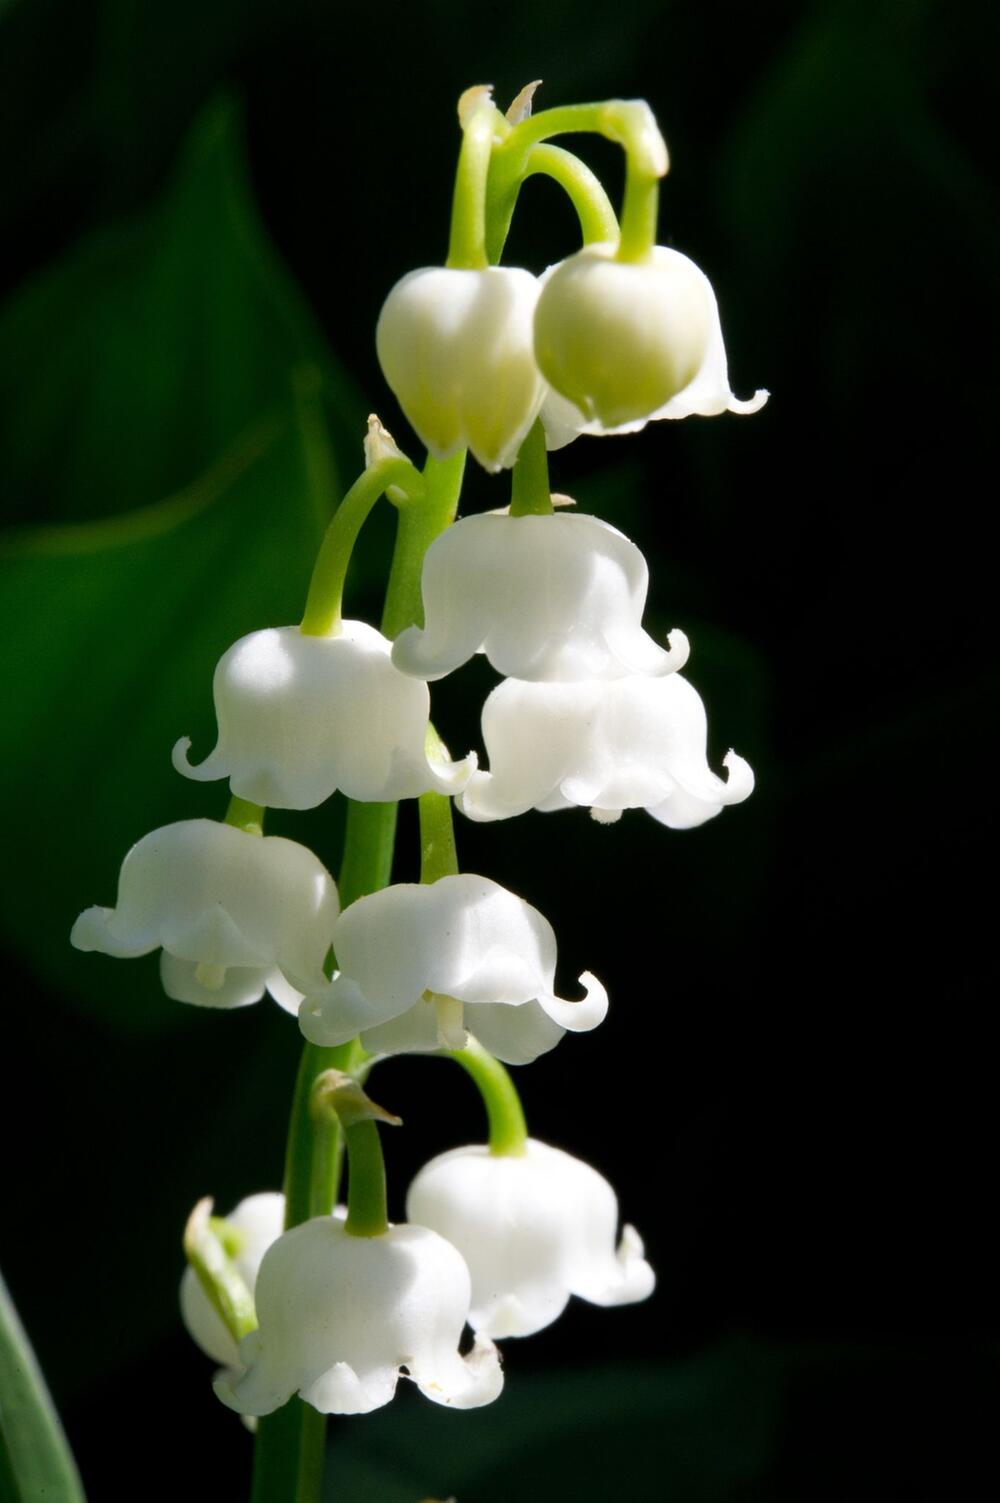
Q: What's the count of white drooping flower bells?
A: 11